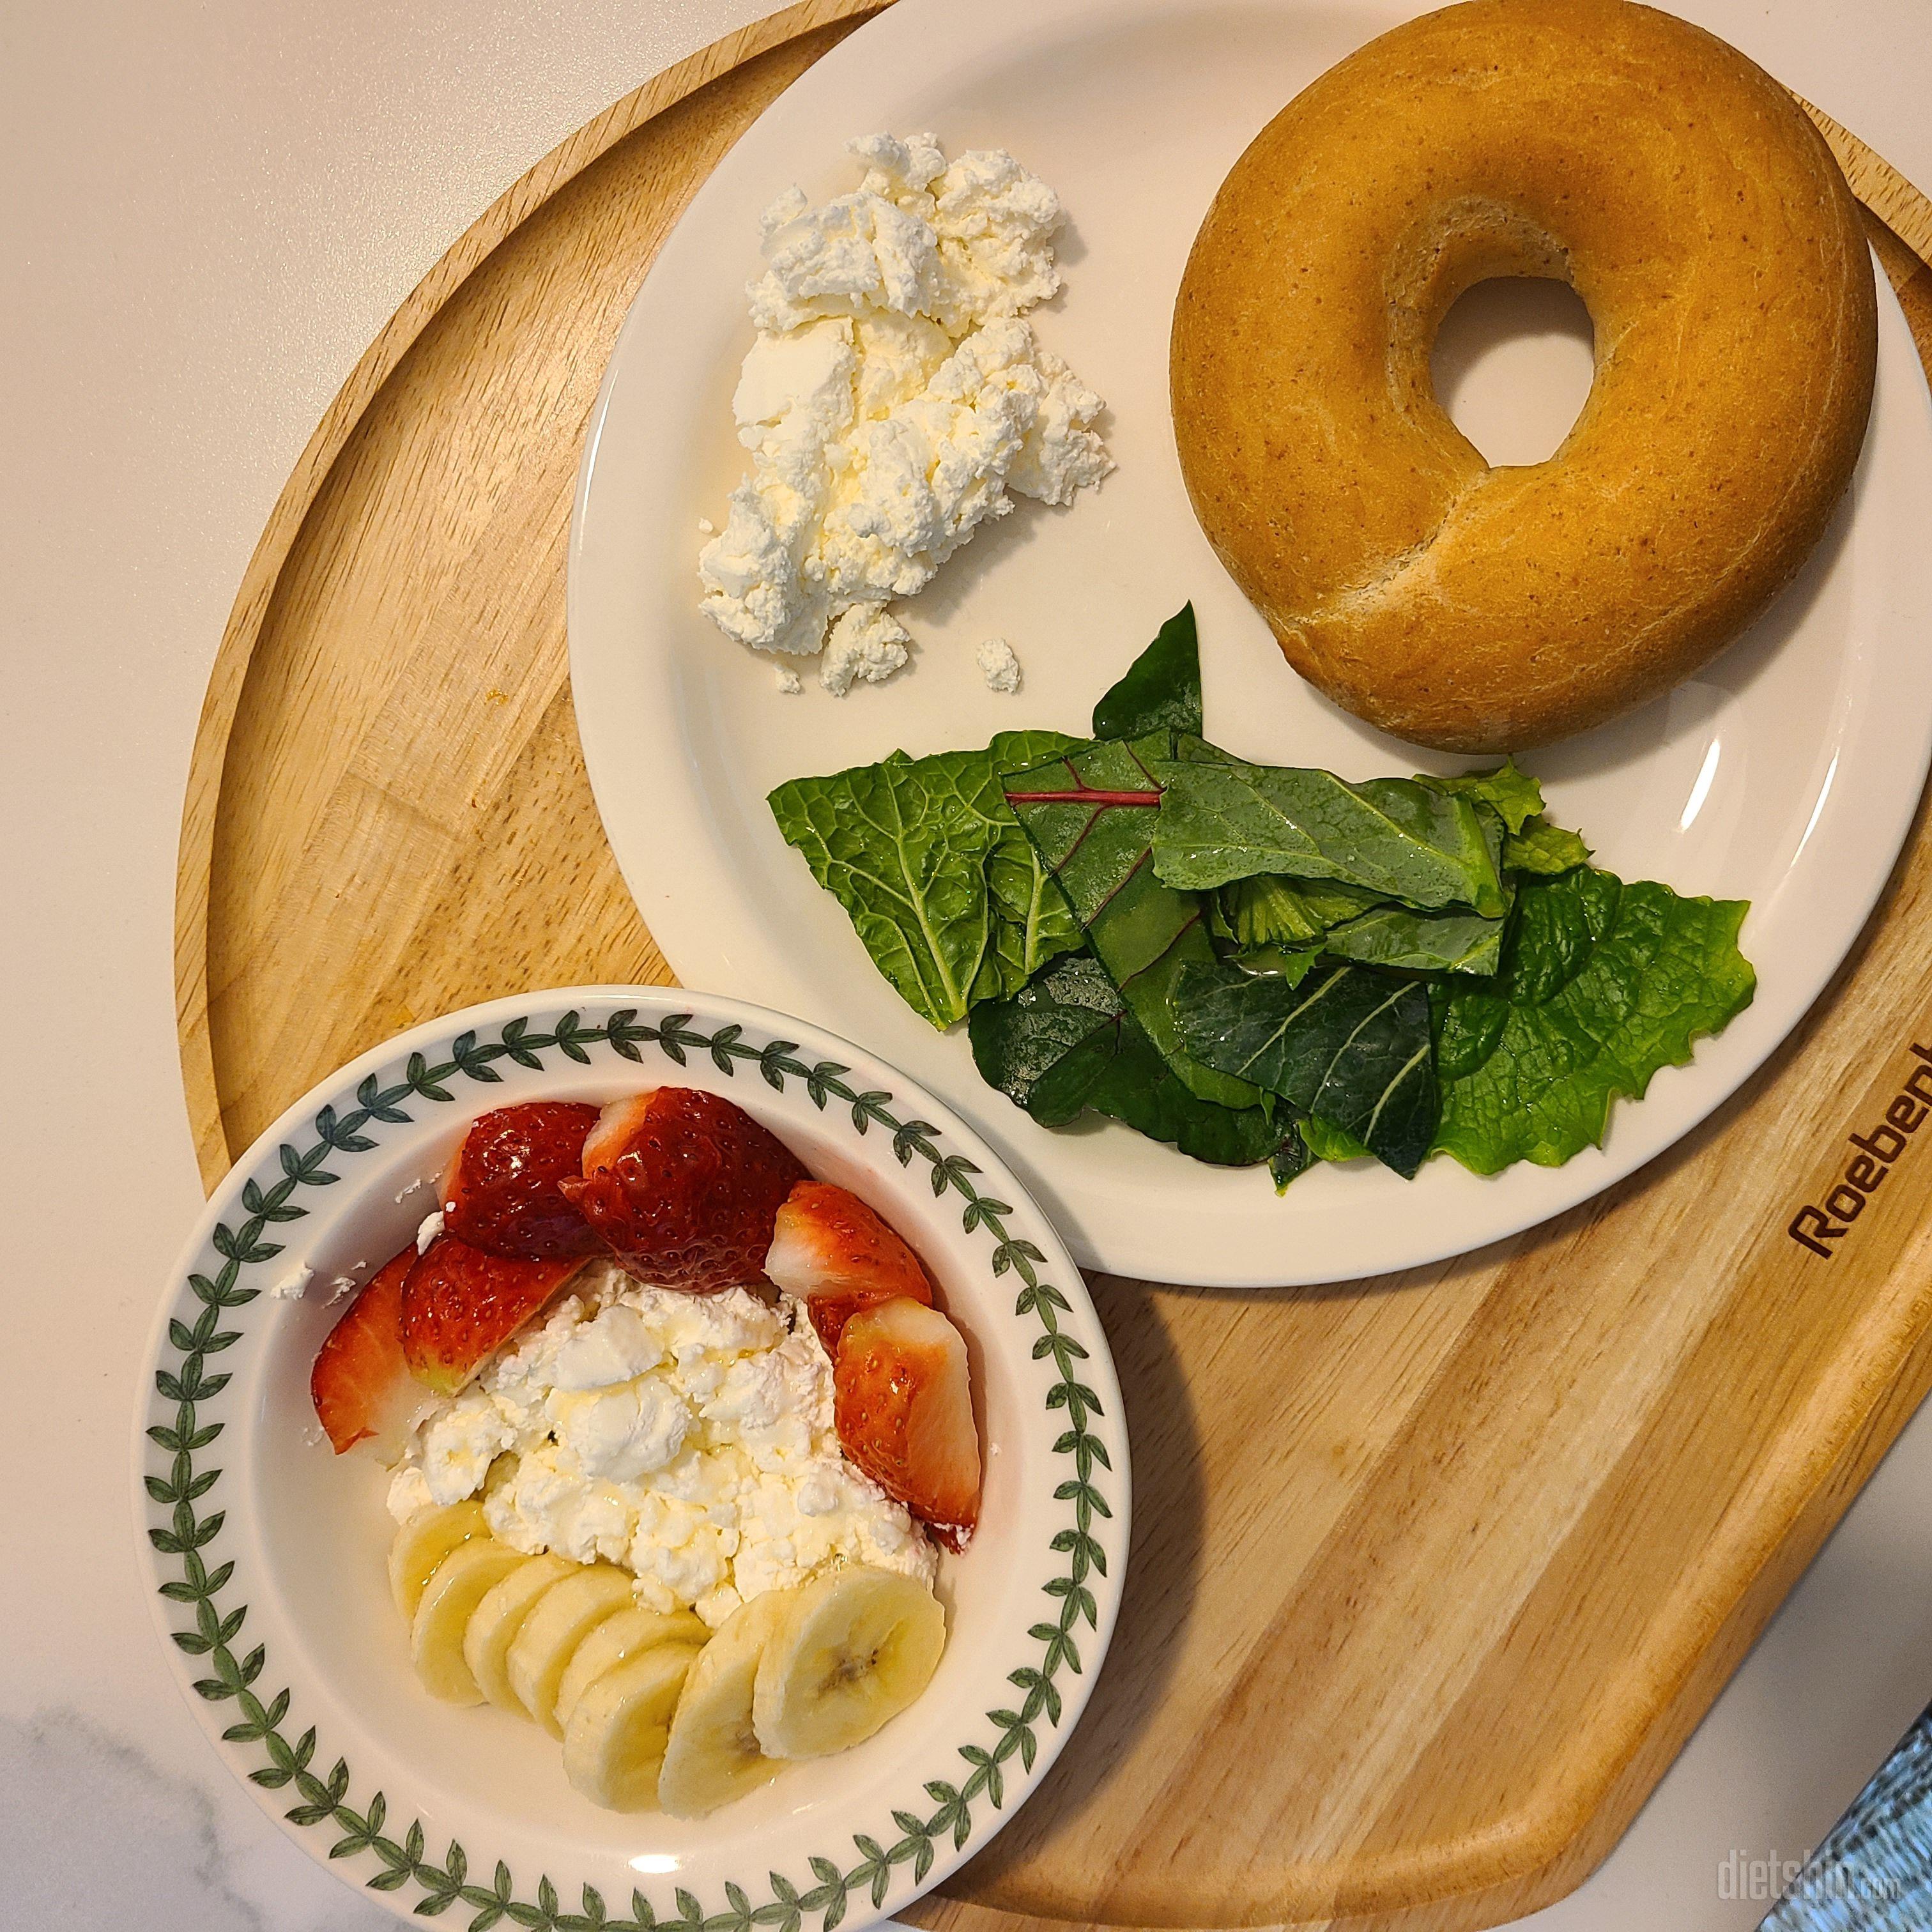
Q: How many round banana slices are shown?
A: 8